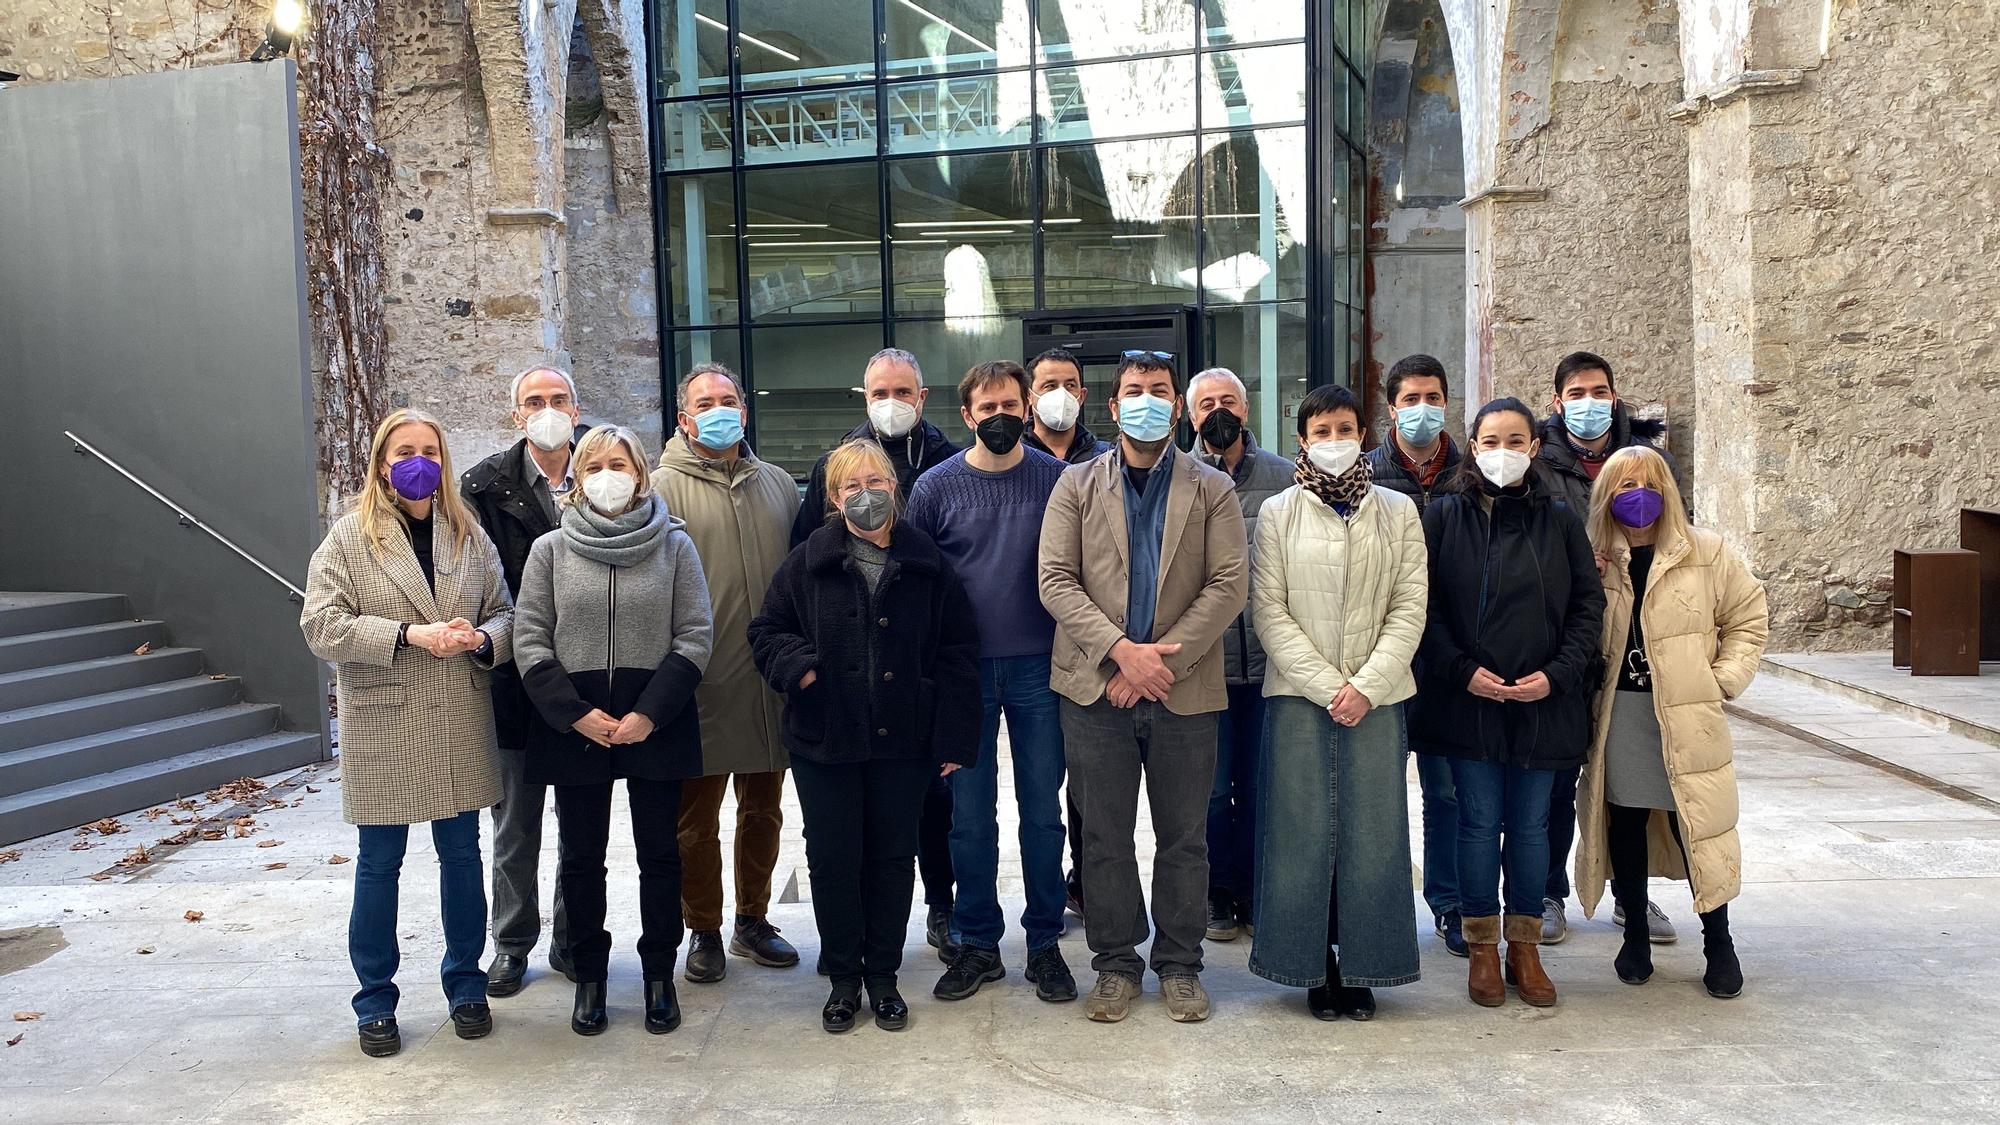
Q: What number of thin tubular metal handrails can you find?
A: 1